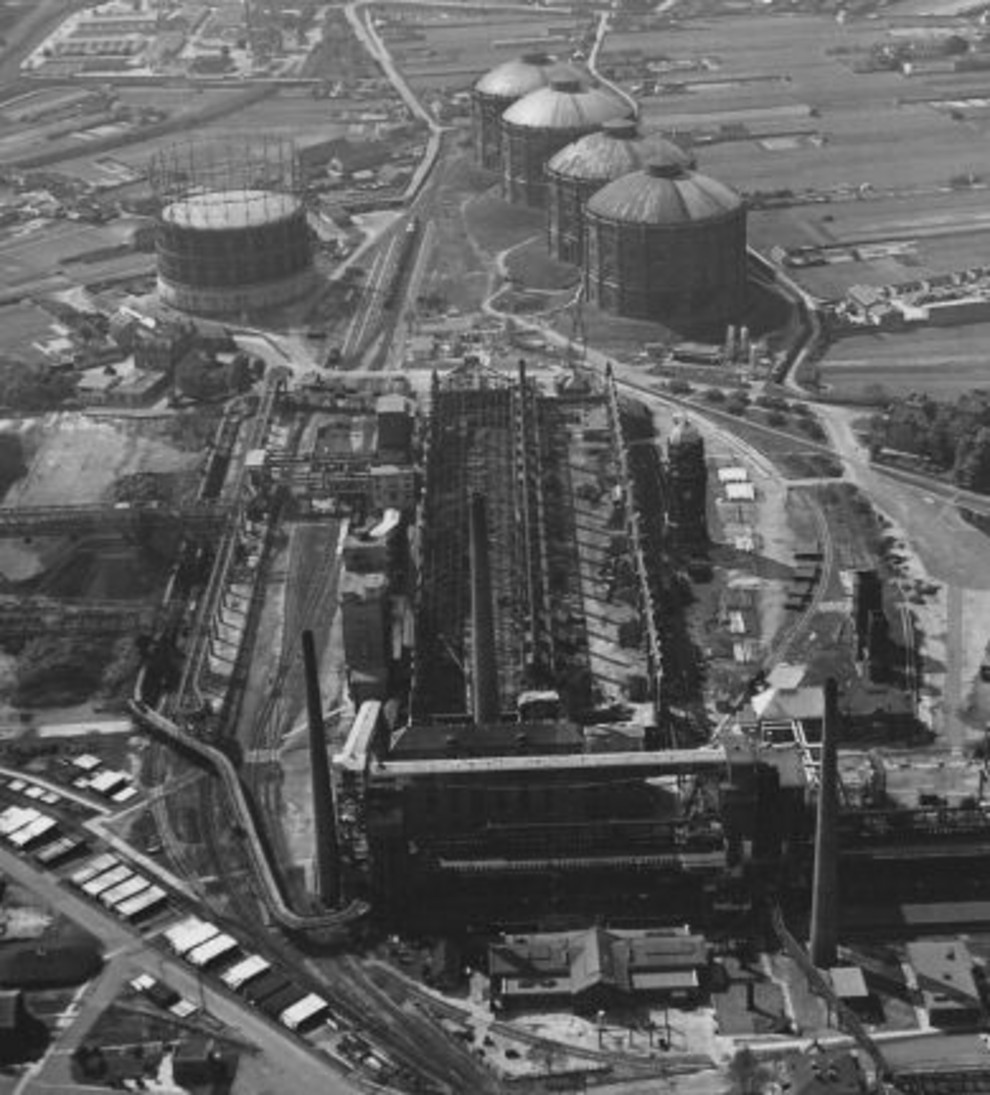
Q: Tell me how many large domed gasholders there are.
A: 4